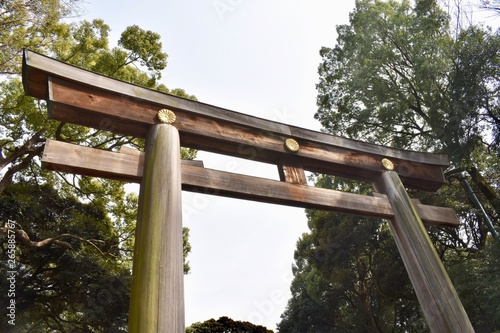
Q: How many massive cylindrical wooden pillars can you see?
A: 2